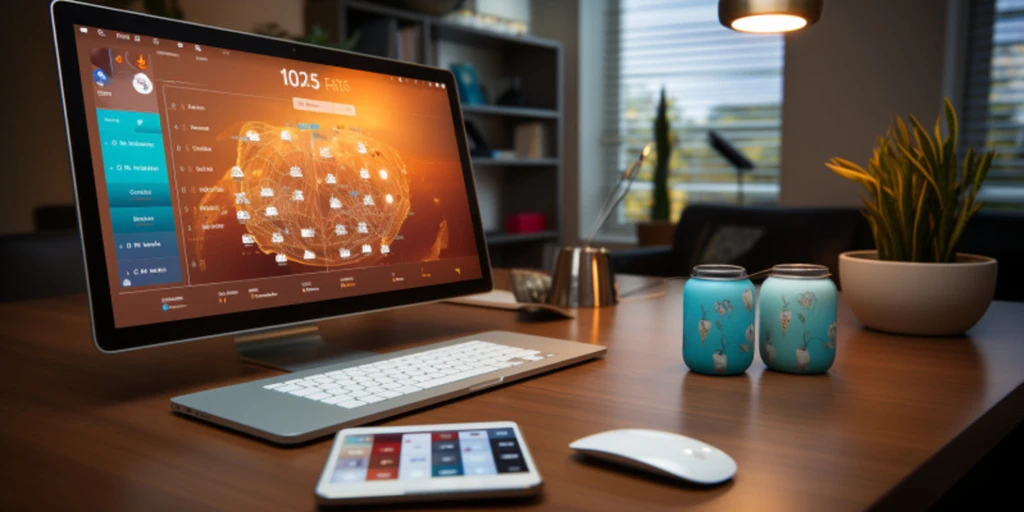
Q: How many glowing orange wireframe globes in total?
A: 1